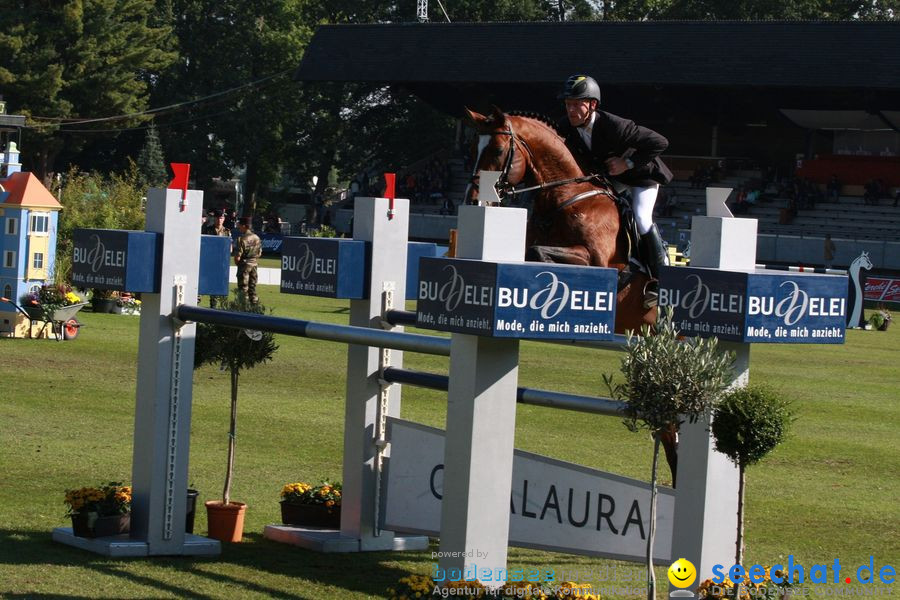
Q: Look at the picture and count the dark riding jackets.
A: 1